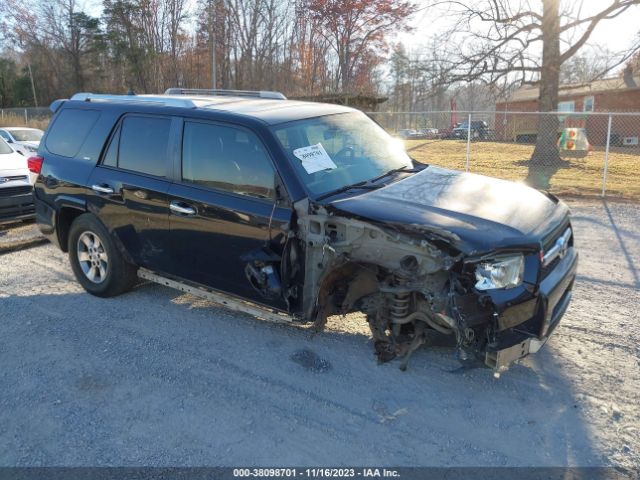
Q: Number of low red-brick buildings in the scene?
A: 1